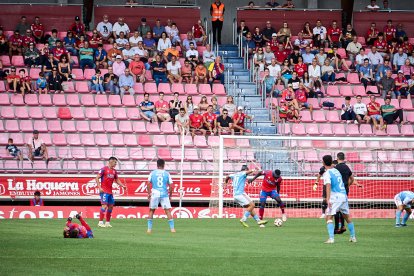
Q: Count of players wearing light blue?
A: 4